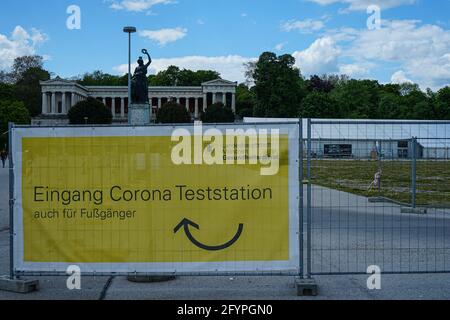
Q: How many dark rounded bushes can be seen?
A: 3